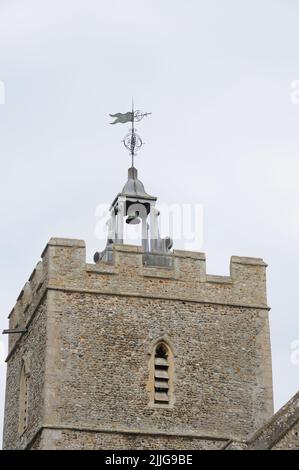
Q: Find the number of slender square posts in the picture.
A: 4